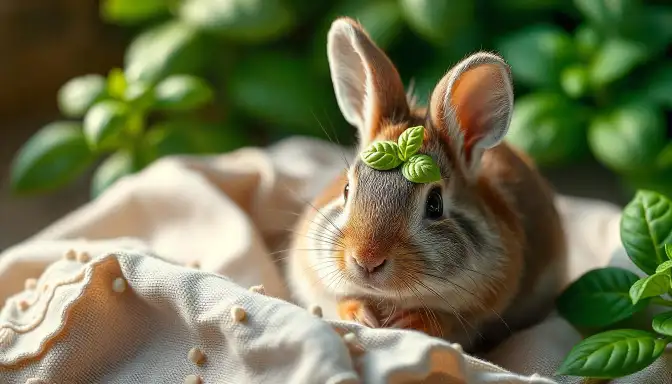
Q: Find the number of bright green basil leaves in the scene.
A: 3